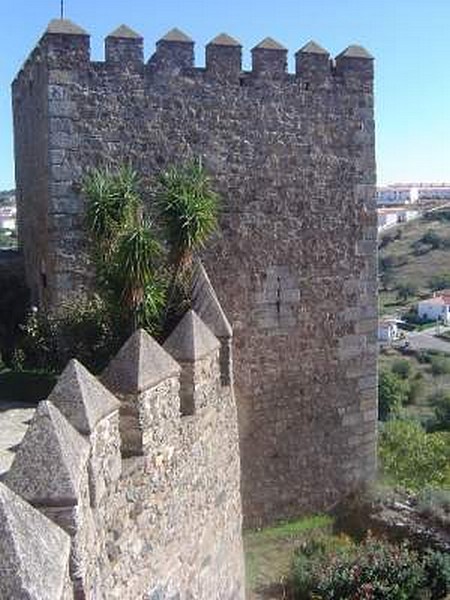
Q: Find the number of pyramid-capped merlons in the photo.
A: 13